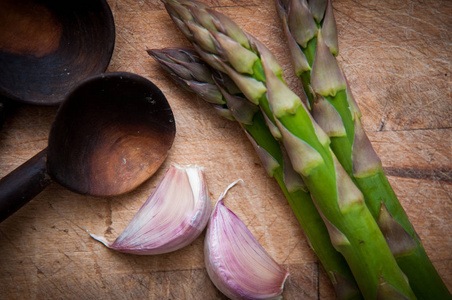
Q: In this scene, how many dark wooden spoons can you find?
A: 2